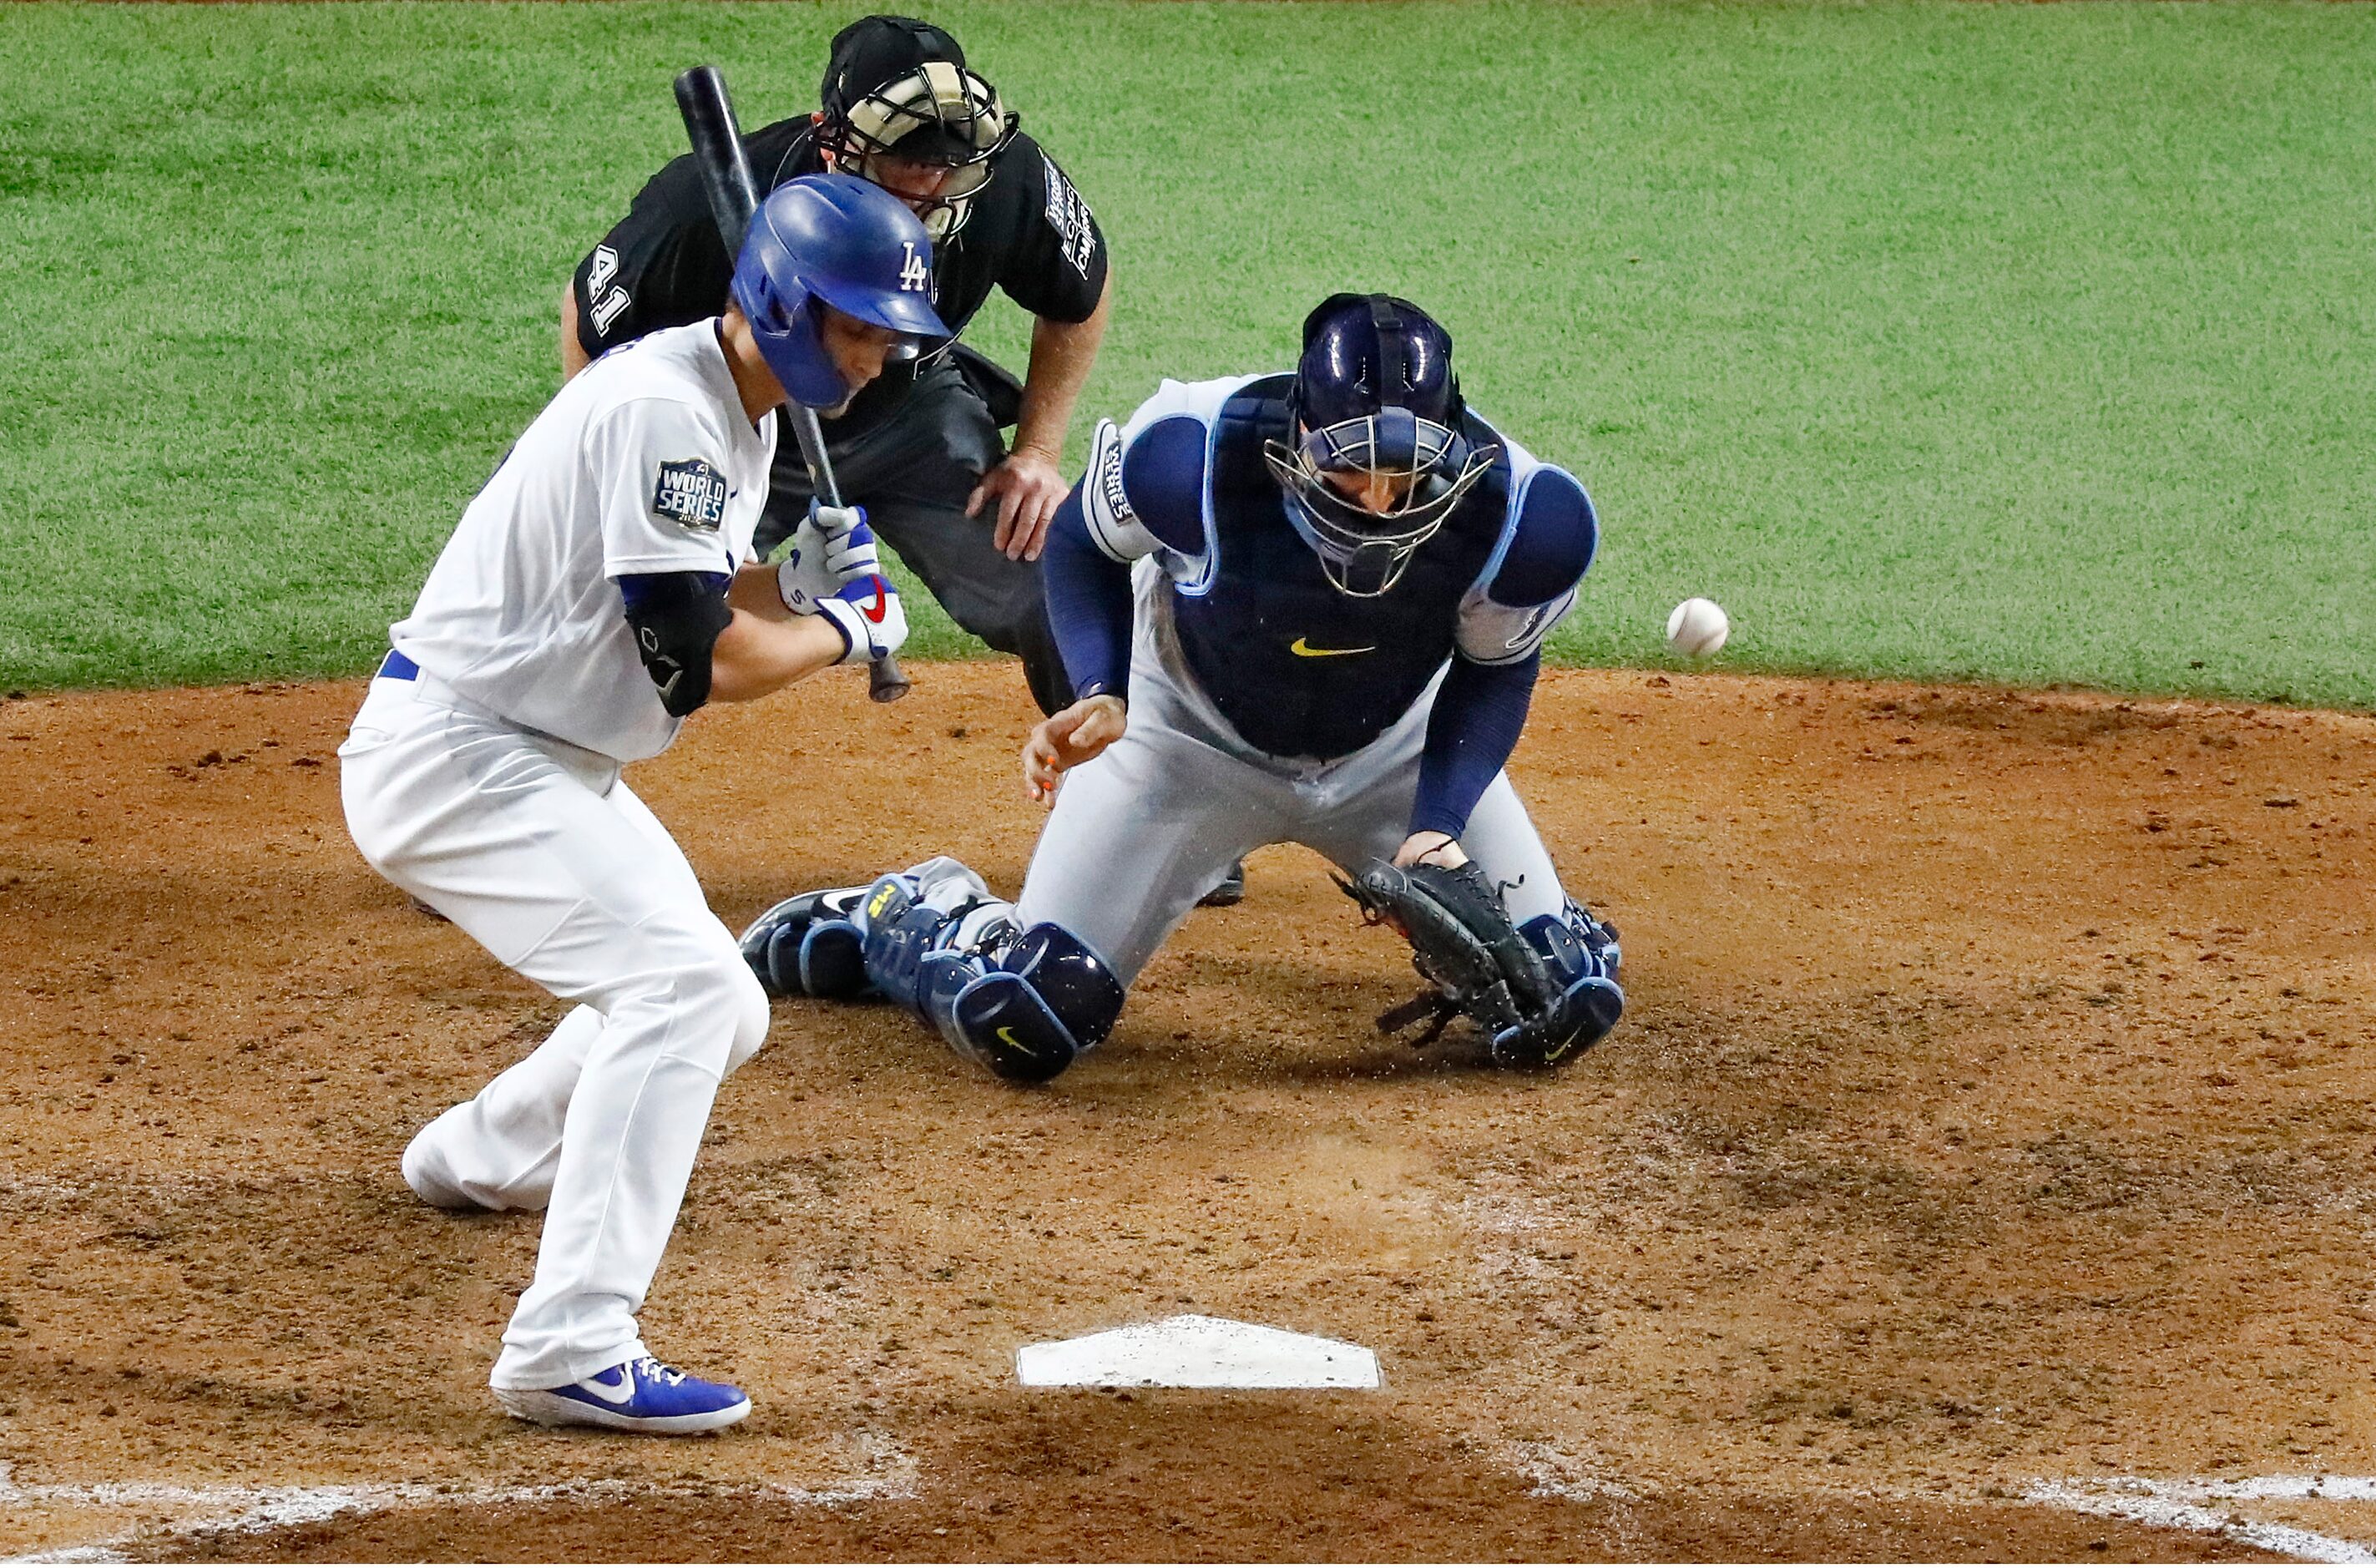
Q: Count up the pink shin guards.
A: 0